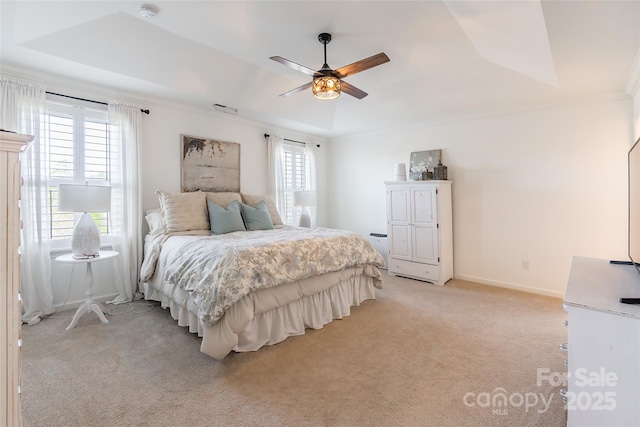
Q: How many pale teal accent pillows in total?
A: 2